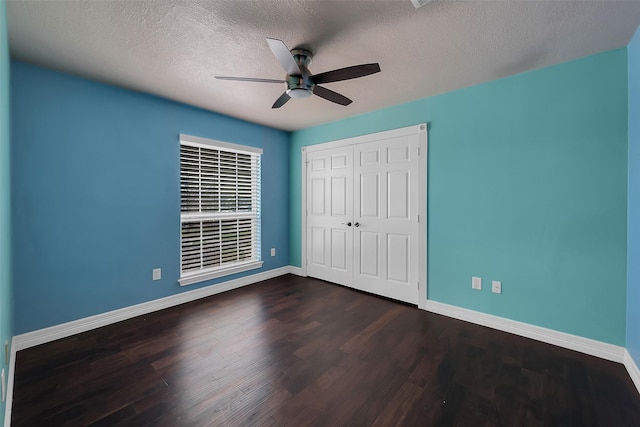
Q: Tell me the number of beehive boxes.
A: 0